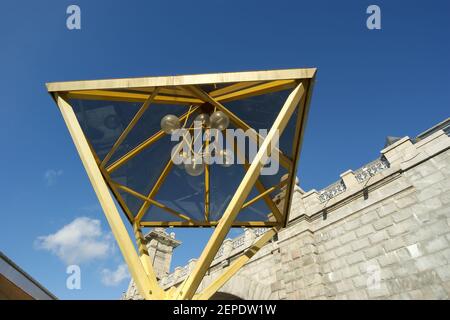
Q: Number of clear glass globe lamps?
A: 6